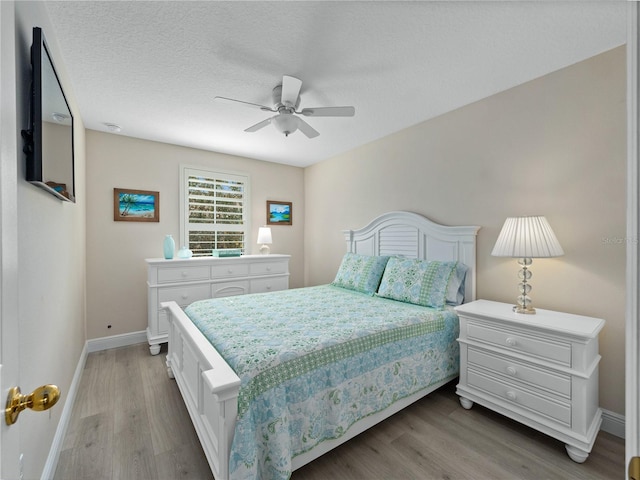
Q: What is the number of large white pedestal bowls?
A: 0